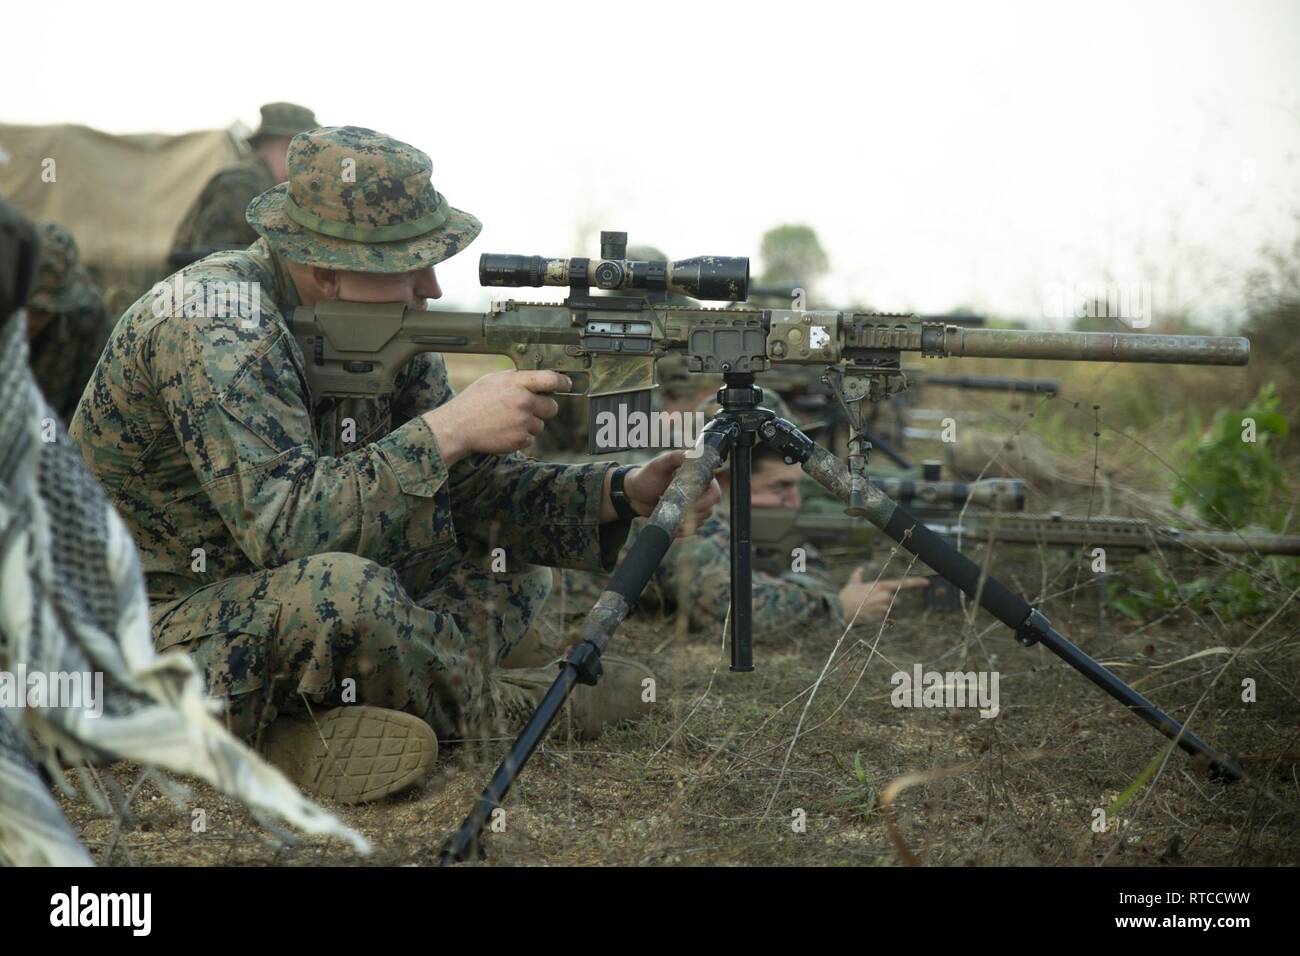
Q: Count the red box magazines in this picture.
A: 0